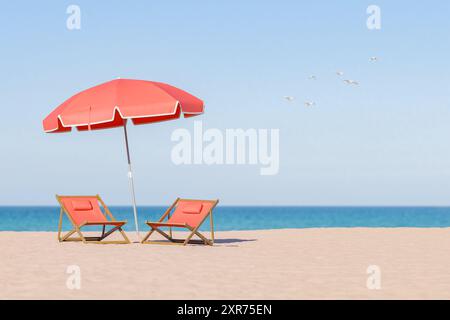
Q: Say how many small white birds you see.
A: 6